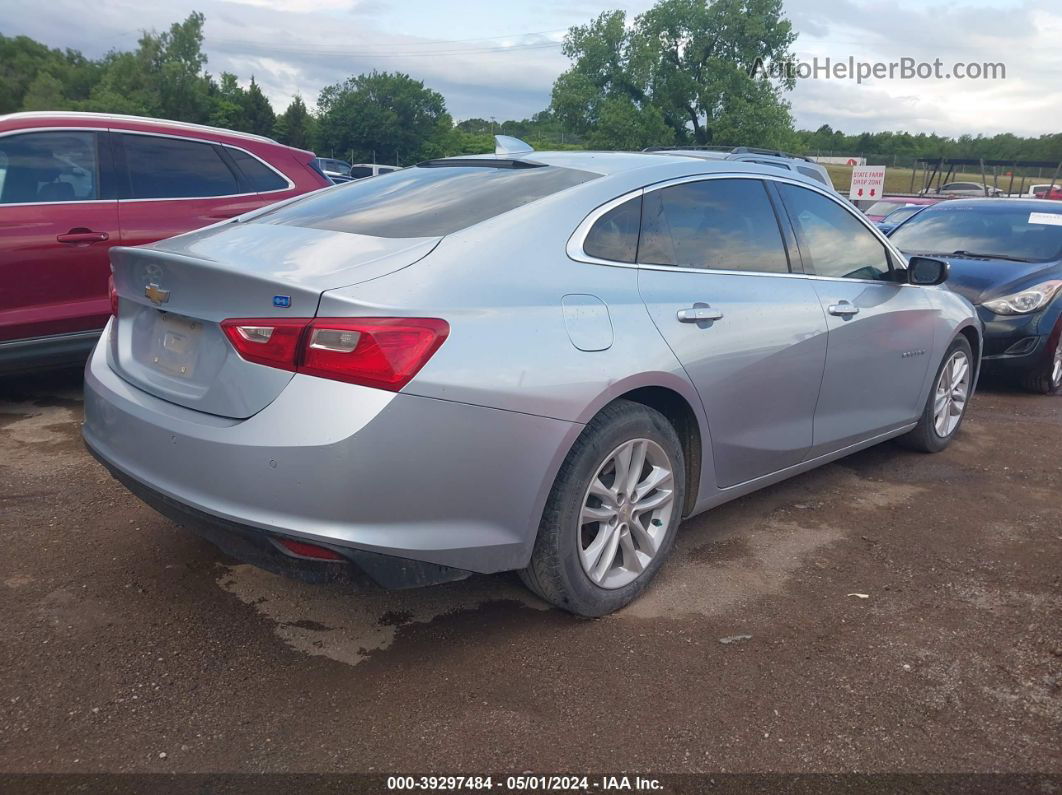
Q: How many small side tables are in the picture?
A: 0